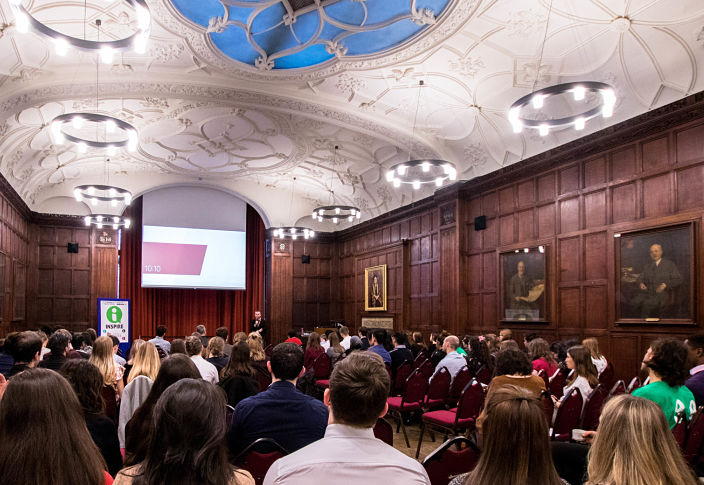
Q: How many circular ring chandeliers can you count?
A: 8